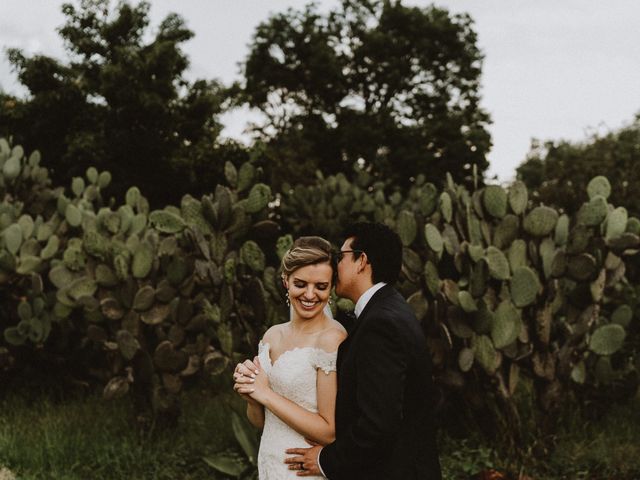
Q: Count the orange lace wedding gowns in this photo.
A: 0